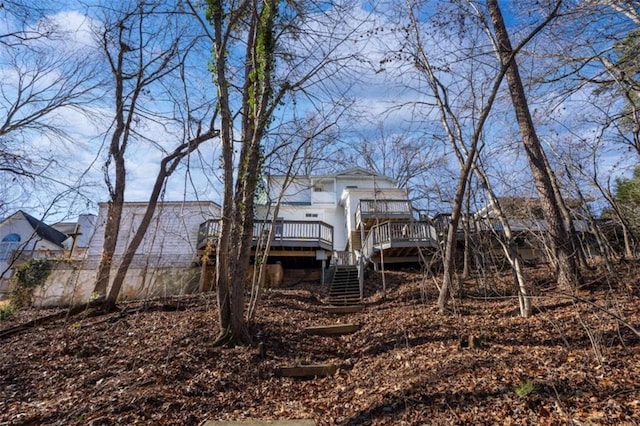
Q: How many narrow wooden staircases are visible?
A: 1